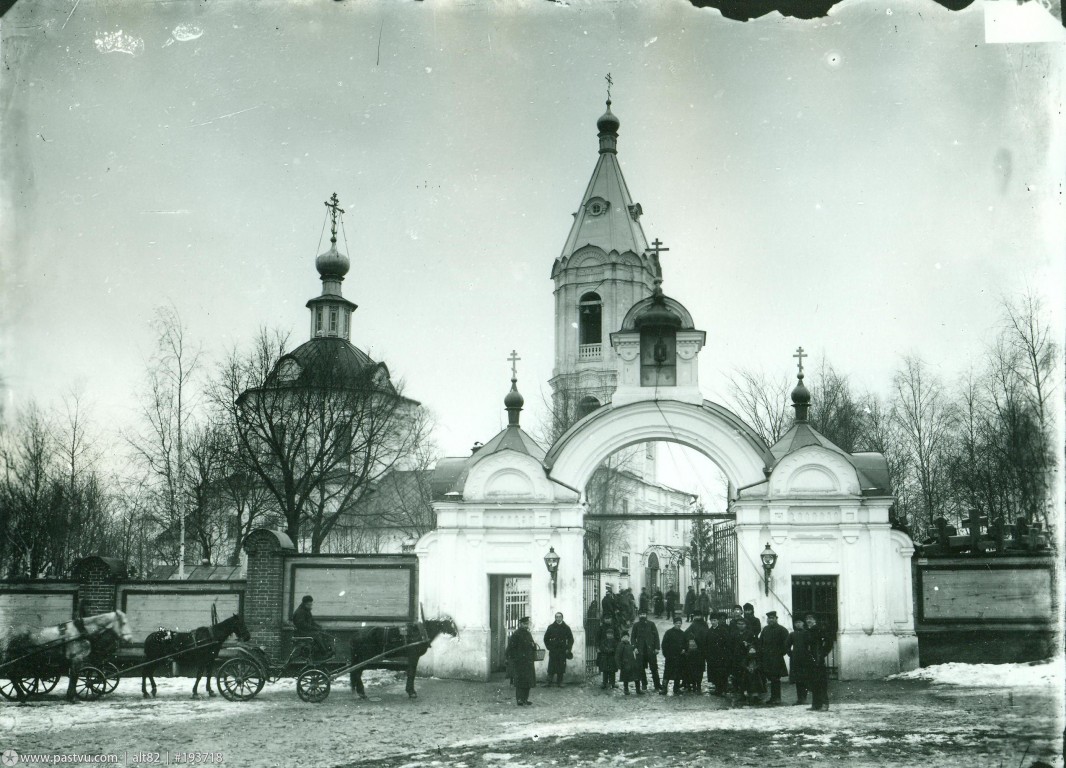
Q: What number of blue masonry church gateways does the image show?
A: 0